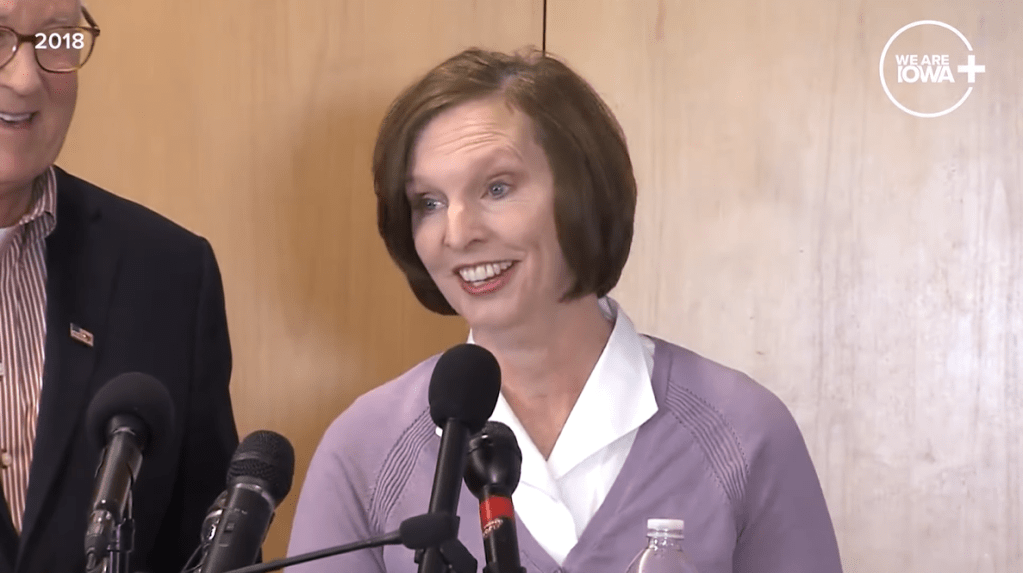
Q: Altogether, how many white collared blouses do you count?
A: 1